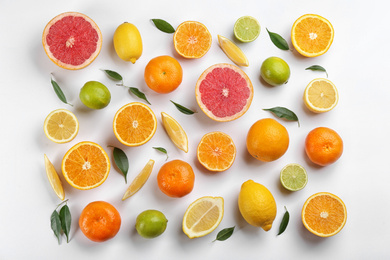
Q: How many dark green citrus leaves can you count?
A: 14